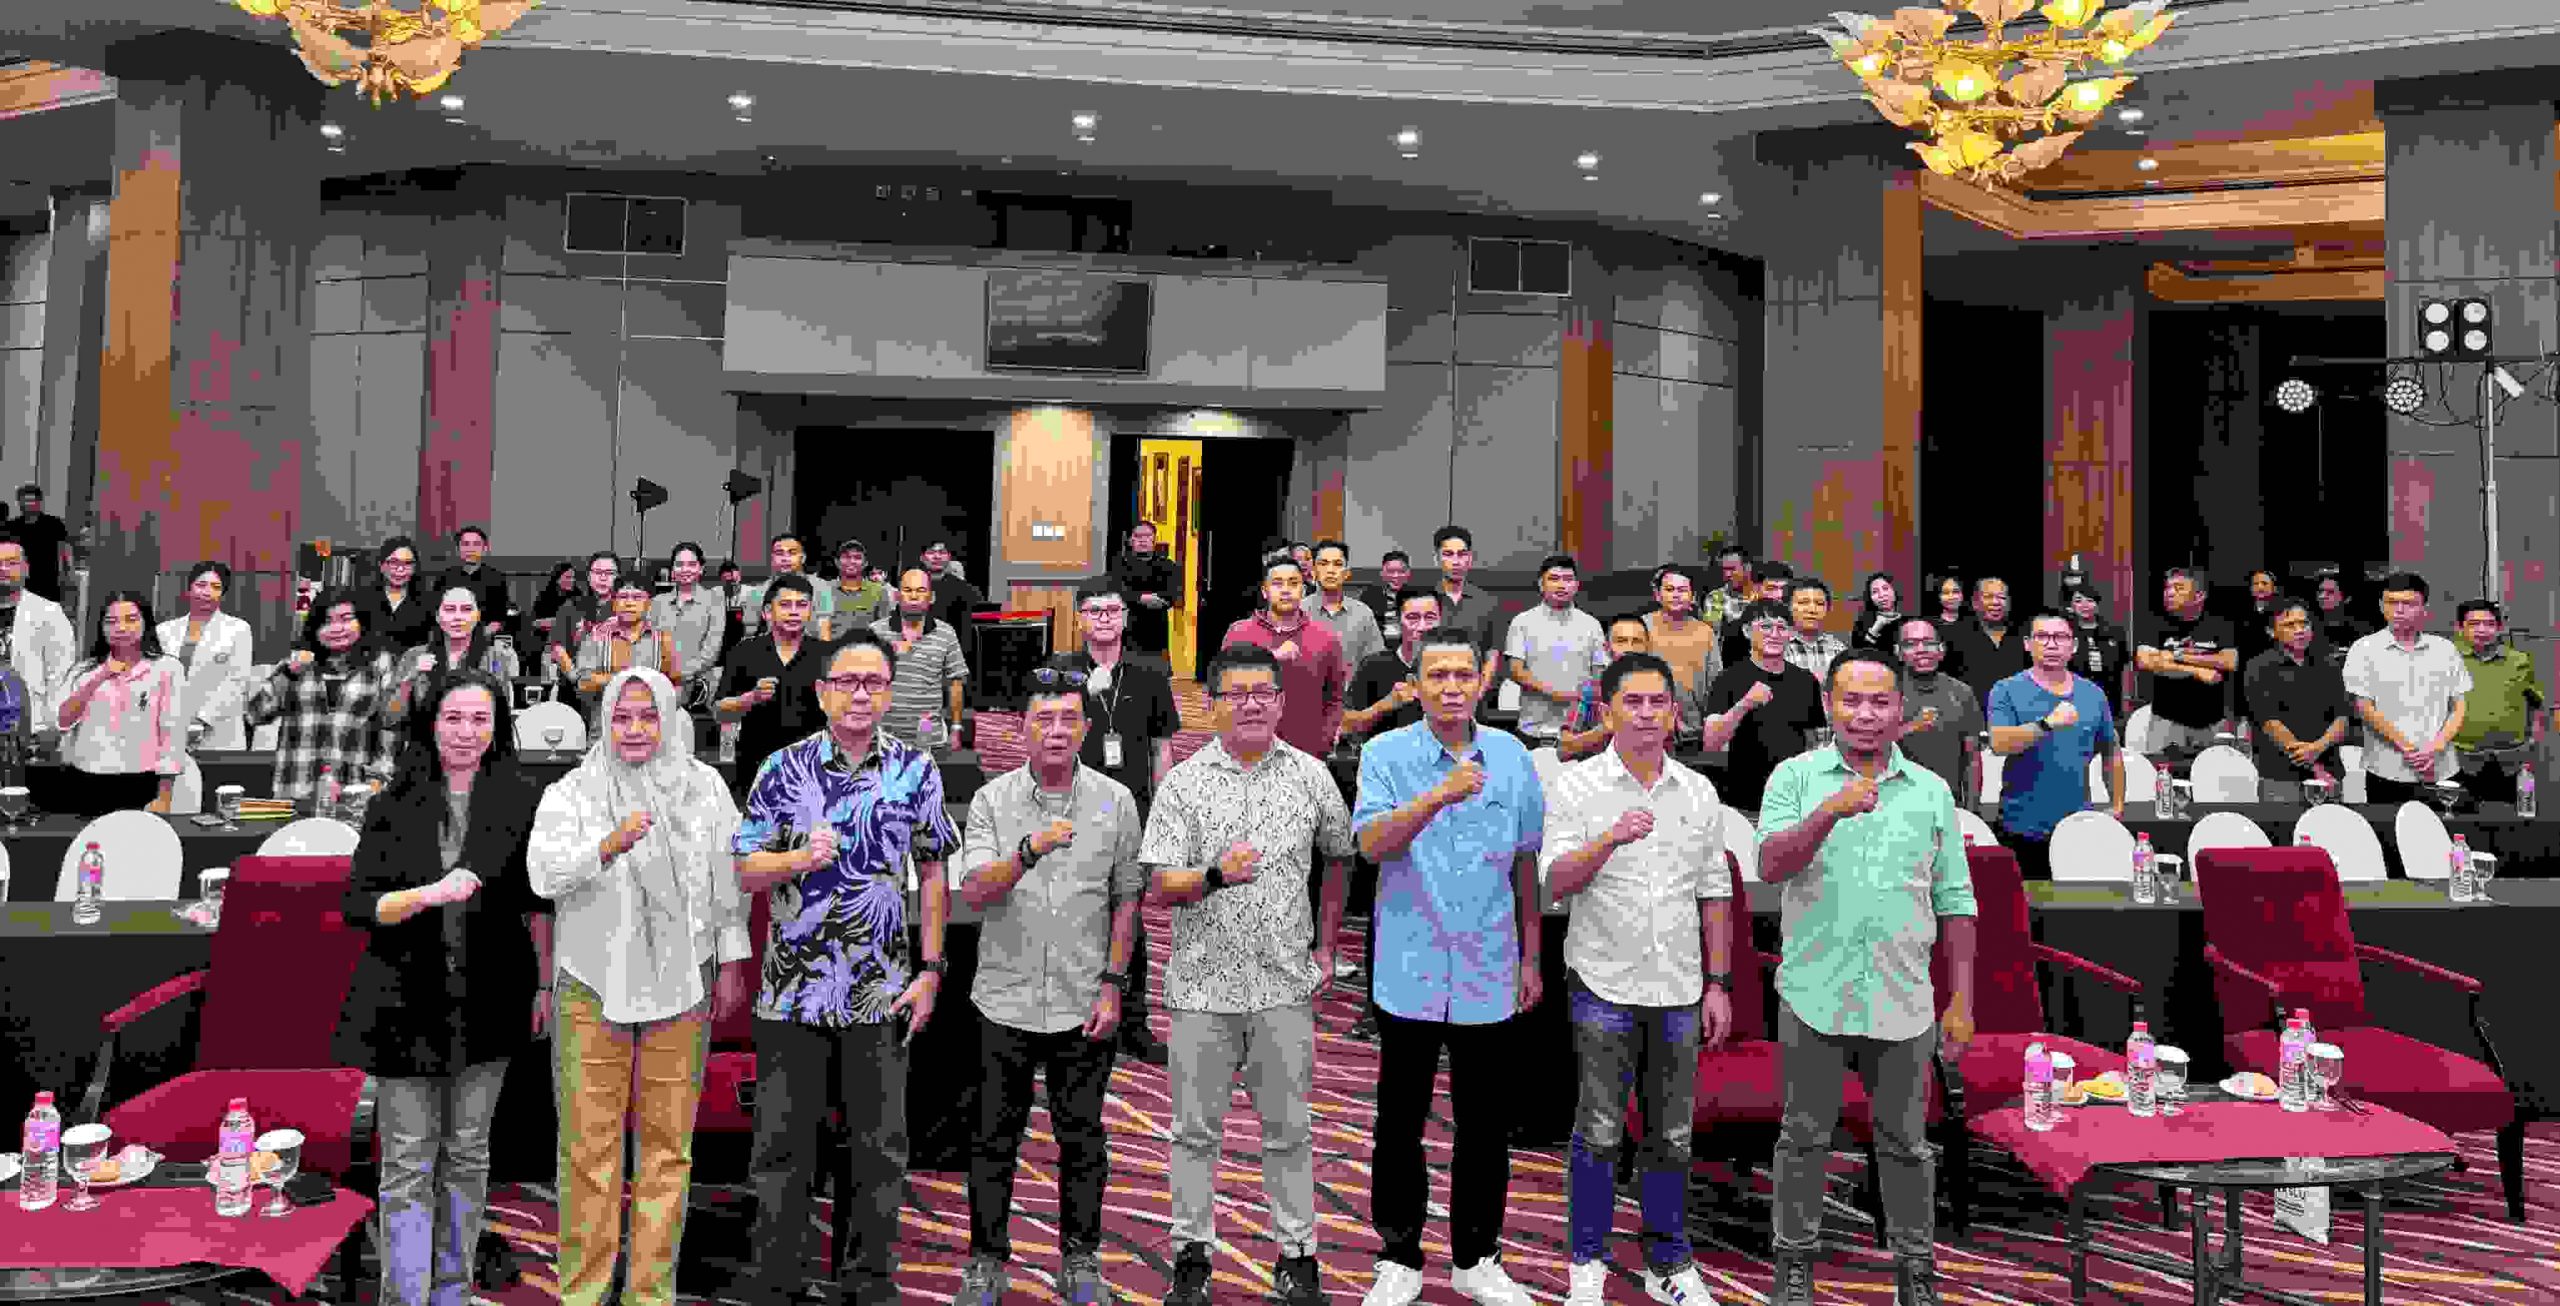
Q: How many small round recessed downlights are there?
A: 9